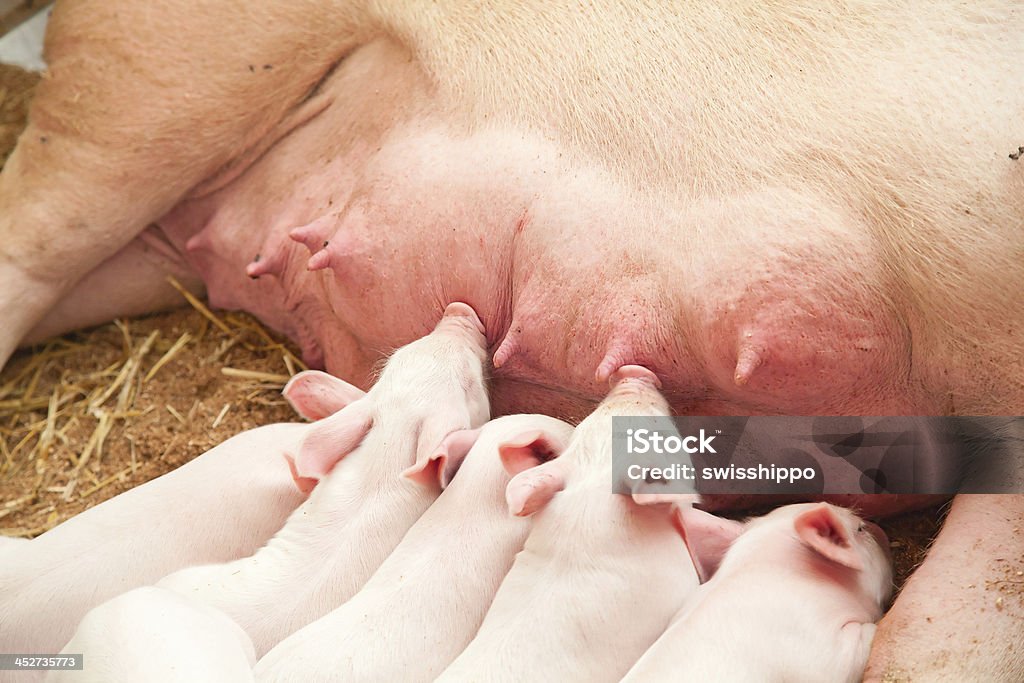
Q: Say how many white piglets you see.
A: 6